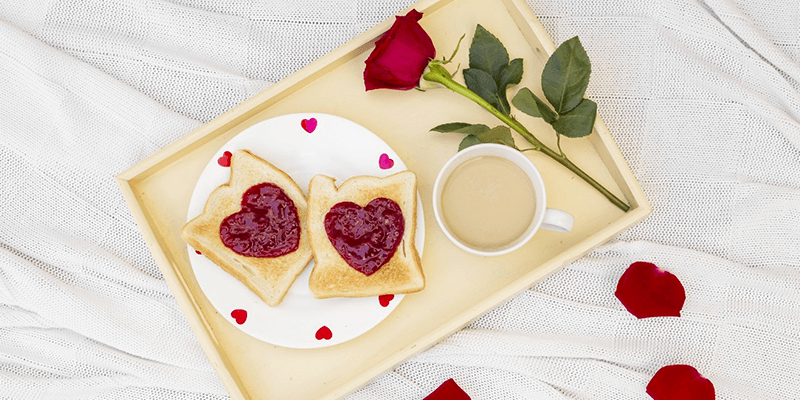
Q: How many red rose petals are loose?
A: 3